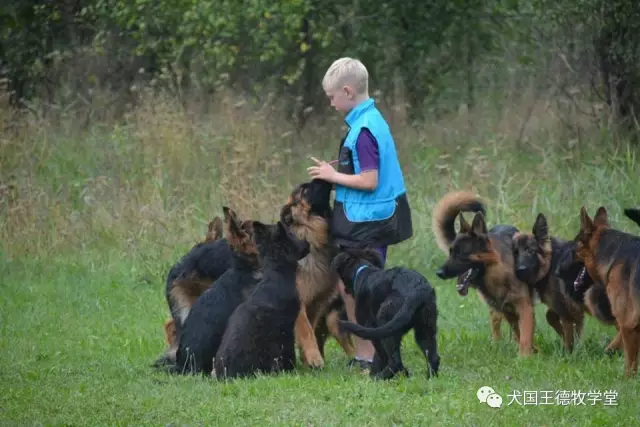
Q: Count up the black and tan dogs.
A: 6